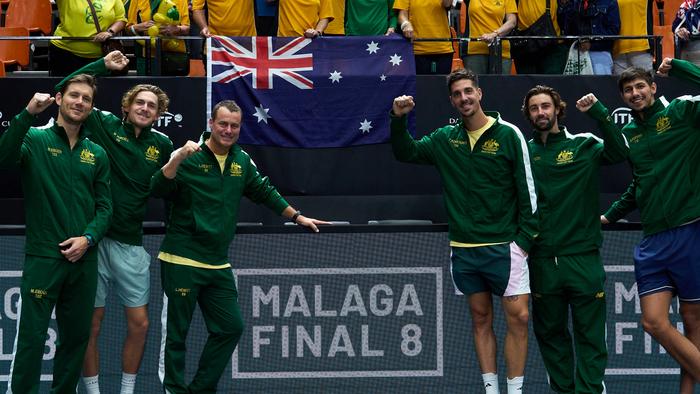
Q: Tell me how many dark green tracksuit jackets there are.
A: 6